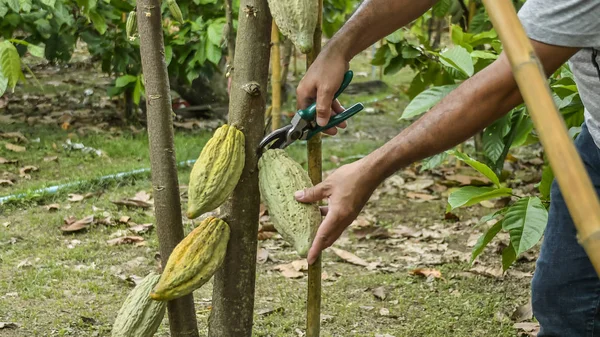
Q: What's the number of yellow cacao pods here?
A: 2